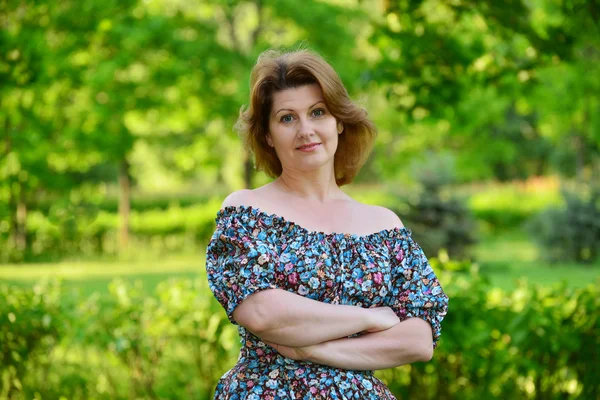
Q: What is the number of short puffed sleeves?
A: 2